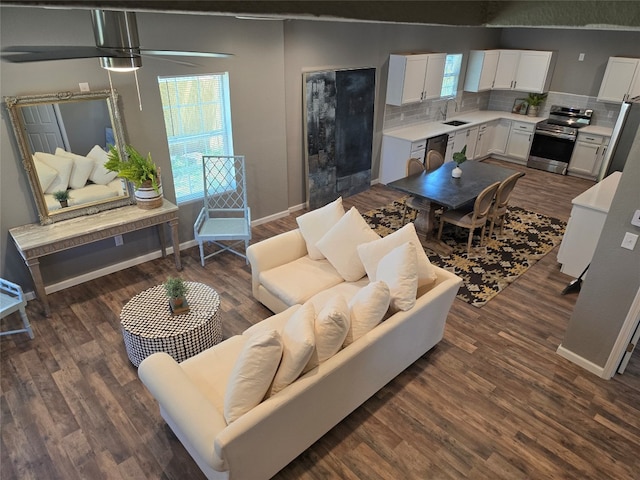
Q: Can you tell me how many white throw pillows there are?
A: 8